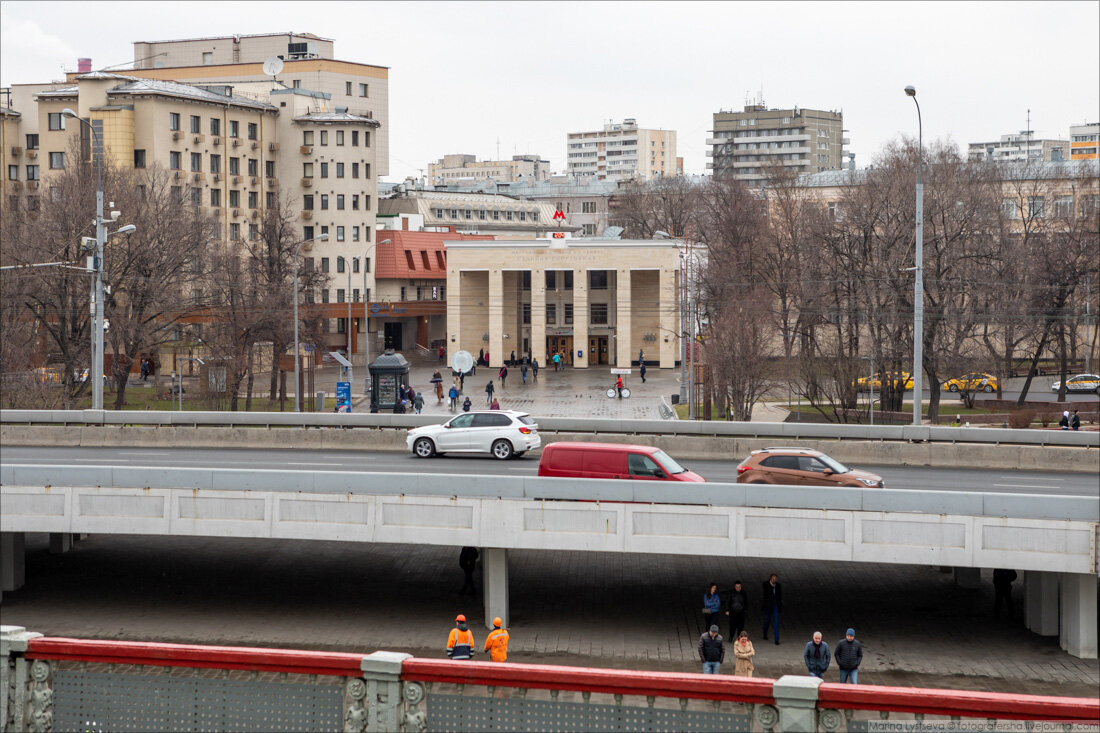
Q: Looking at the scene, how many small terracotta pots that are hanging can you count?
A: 0